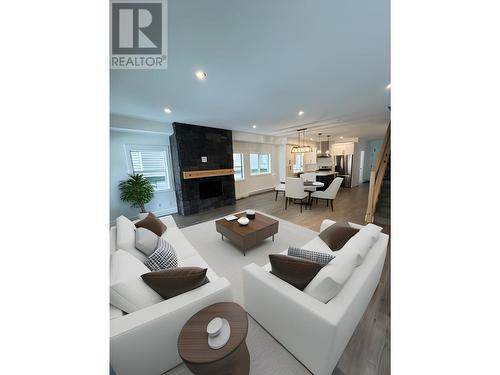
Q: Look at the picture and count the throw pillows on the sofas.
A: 7